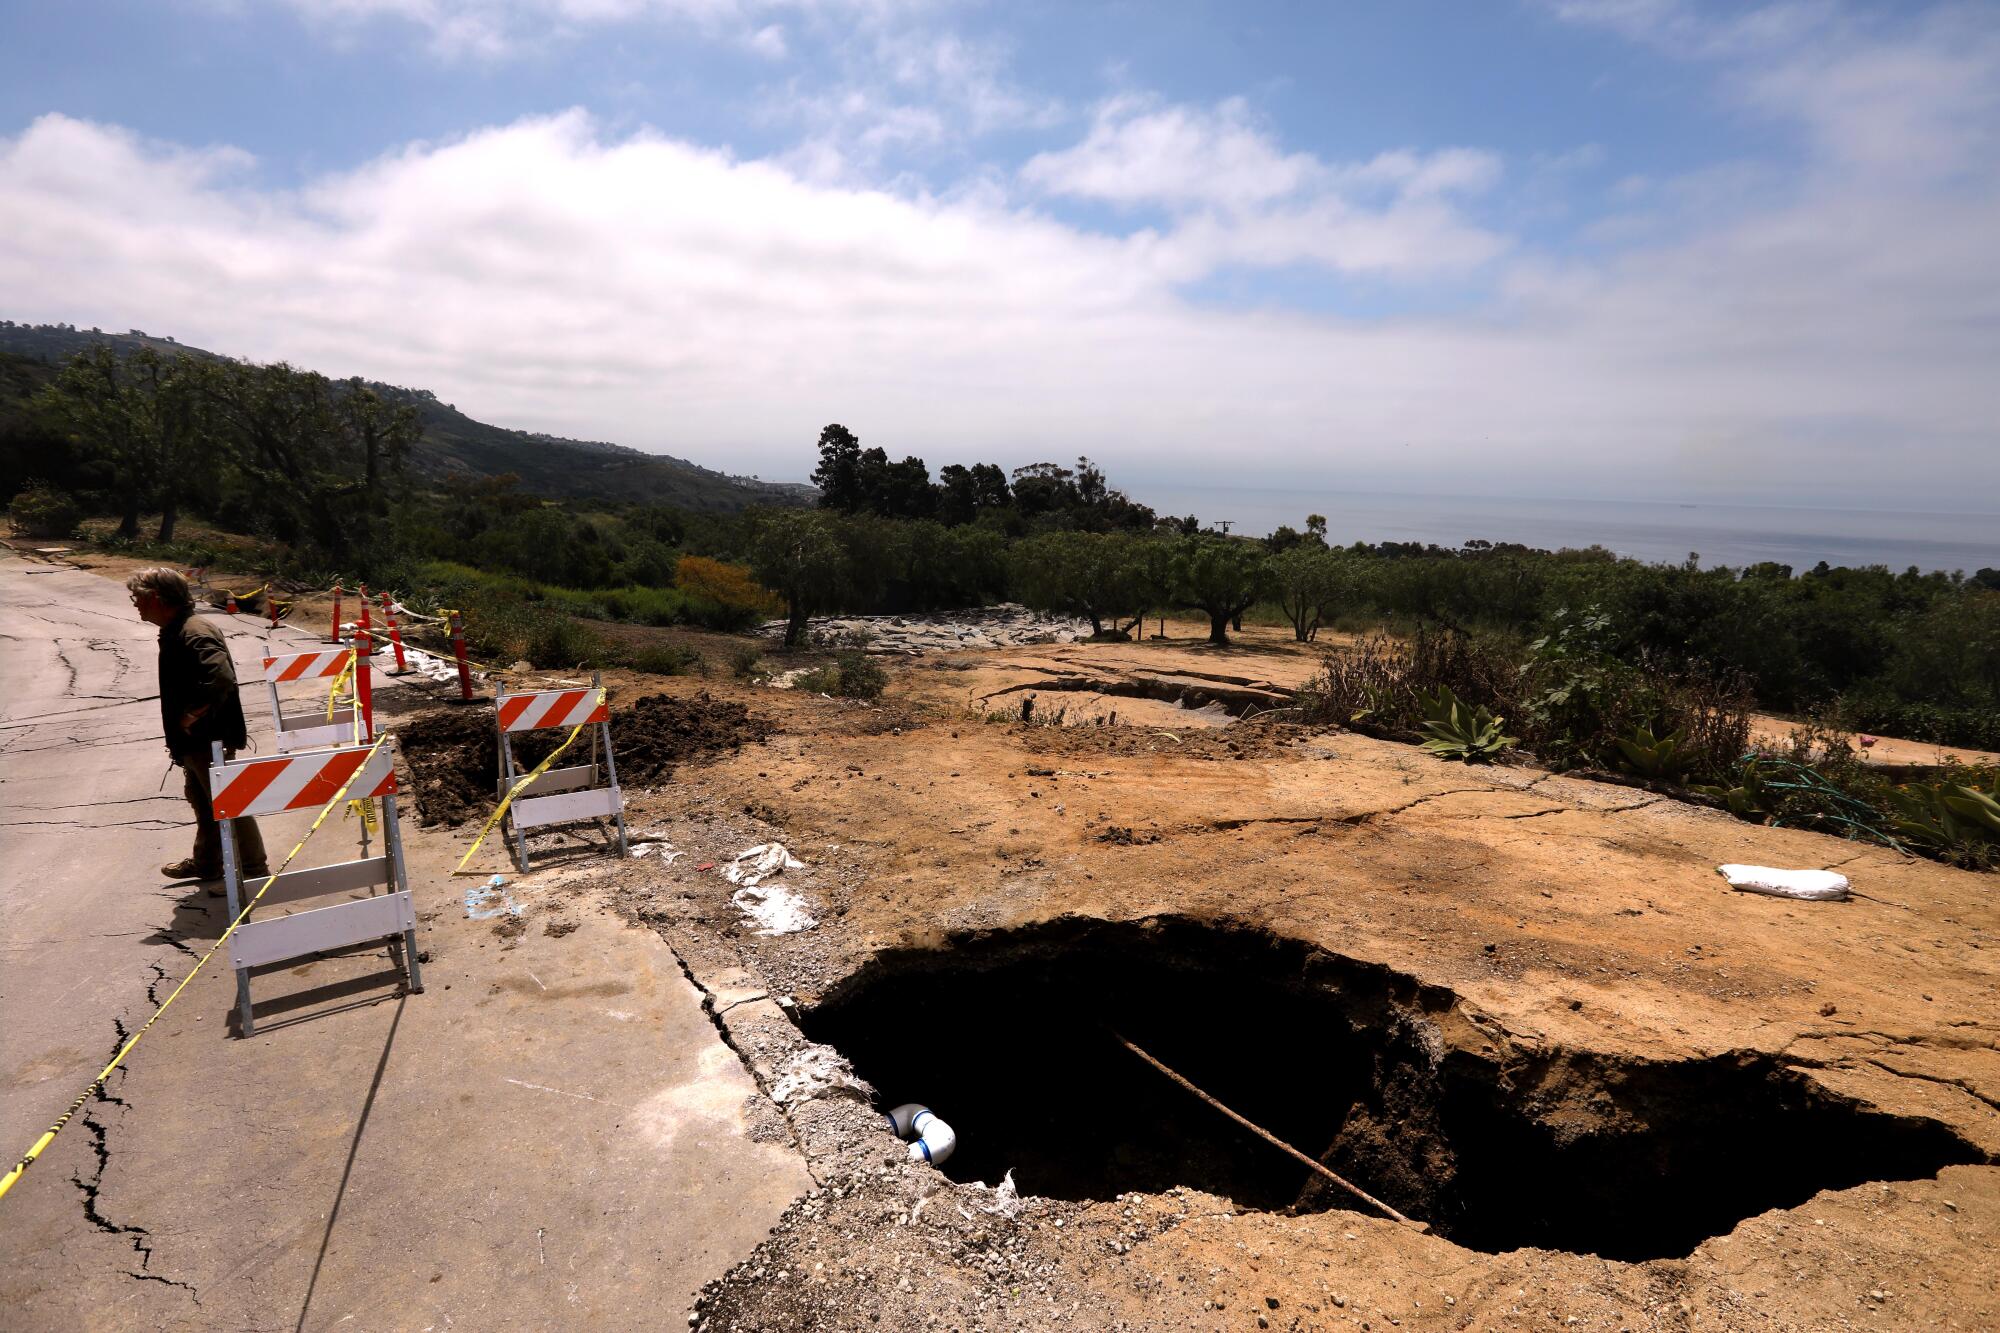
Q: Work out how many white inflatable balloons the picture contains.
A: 0